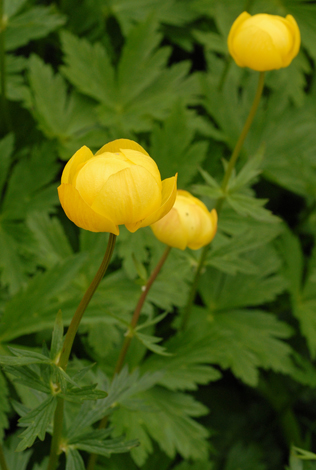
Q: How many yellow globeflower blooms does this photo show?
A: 3